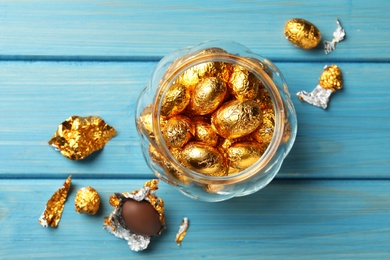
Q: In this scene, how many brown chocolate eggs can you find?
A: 1